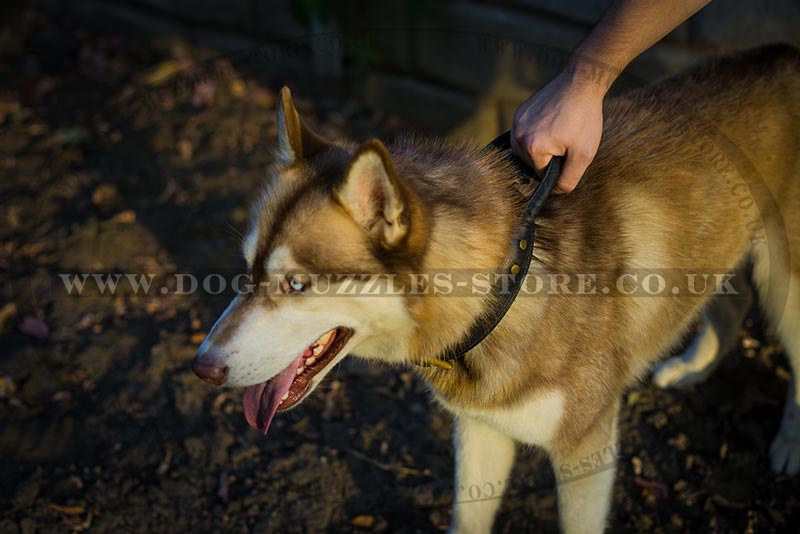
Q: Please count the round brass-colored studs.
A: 2